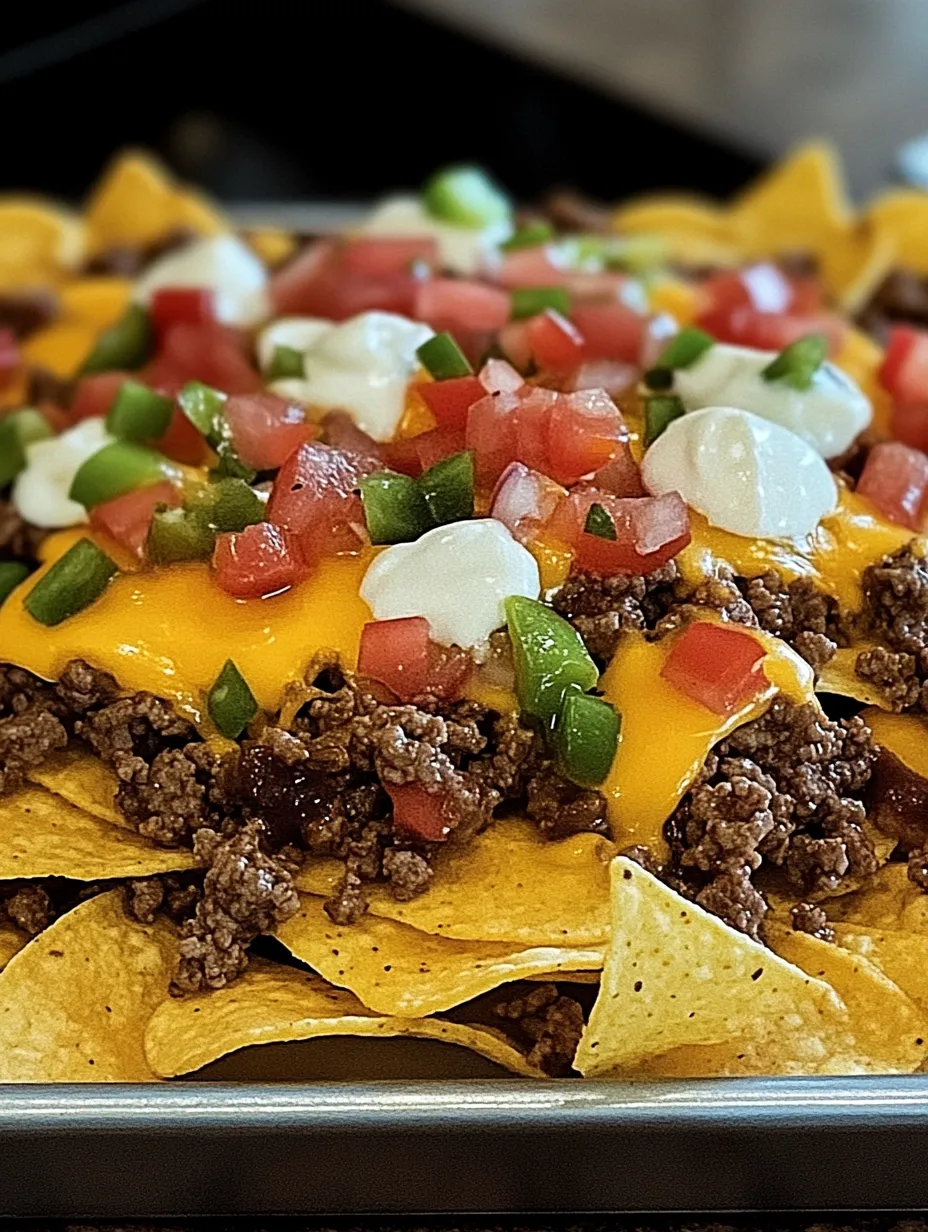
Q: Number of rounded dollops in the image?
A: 7